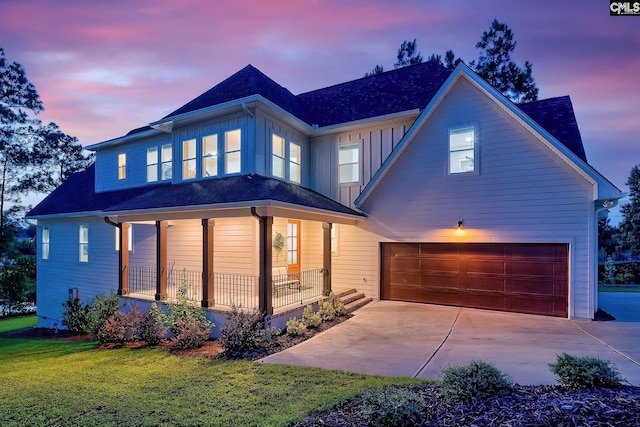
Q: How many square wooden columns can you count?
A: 5